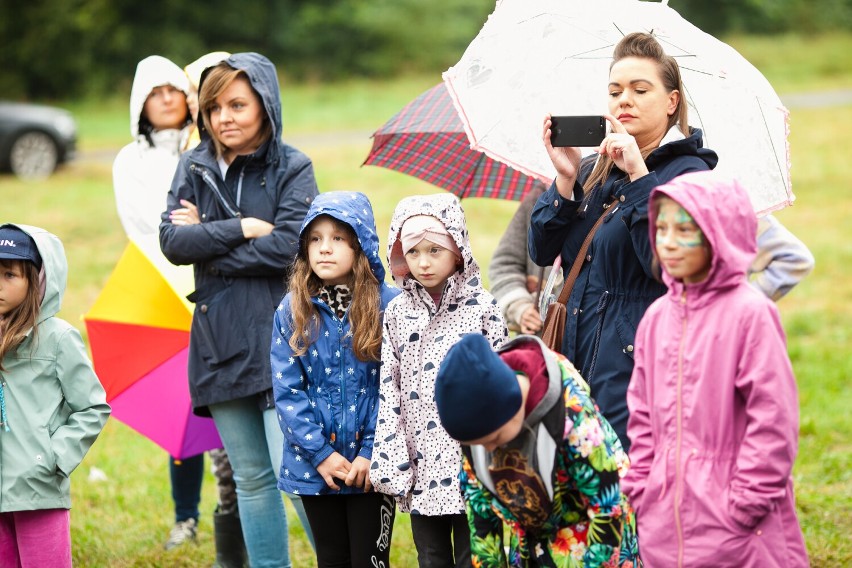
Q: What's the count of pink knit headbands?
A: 1